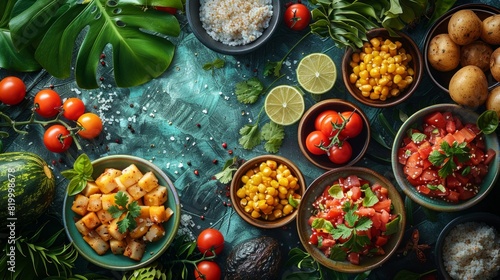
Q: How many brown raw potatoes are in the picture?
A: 7